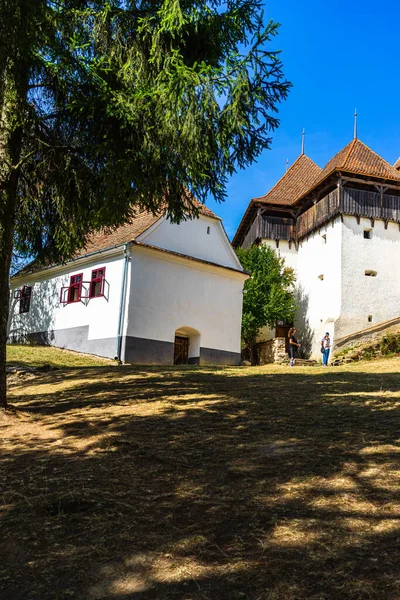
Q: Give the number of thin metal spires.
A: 3